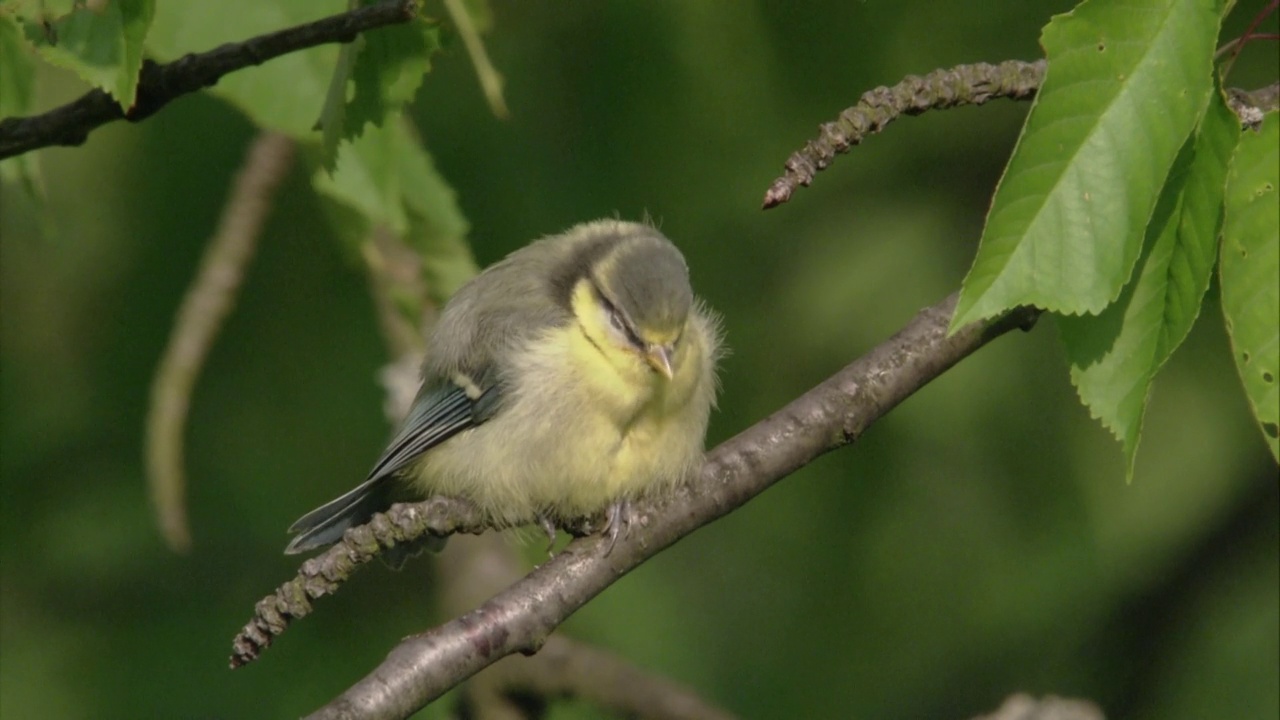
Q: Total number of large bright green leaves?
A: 3